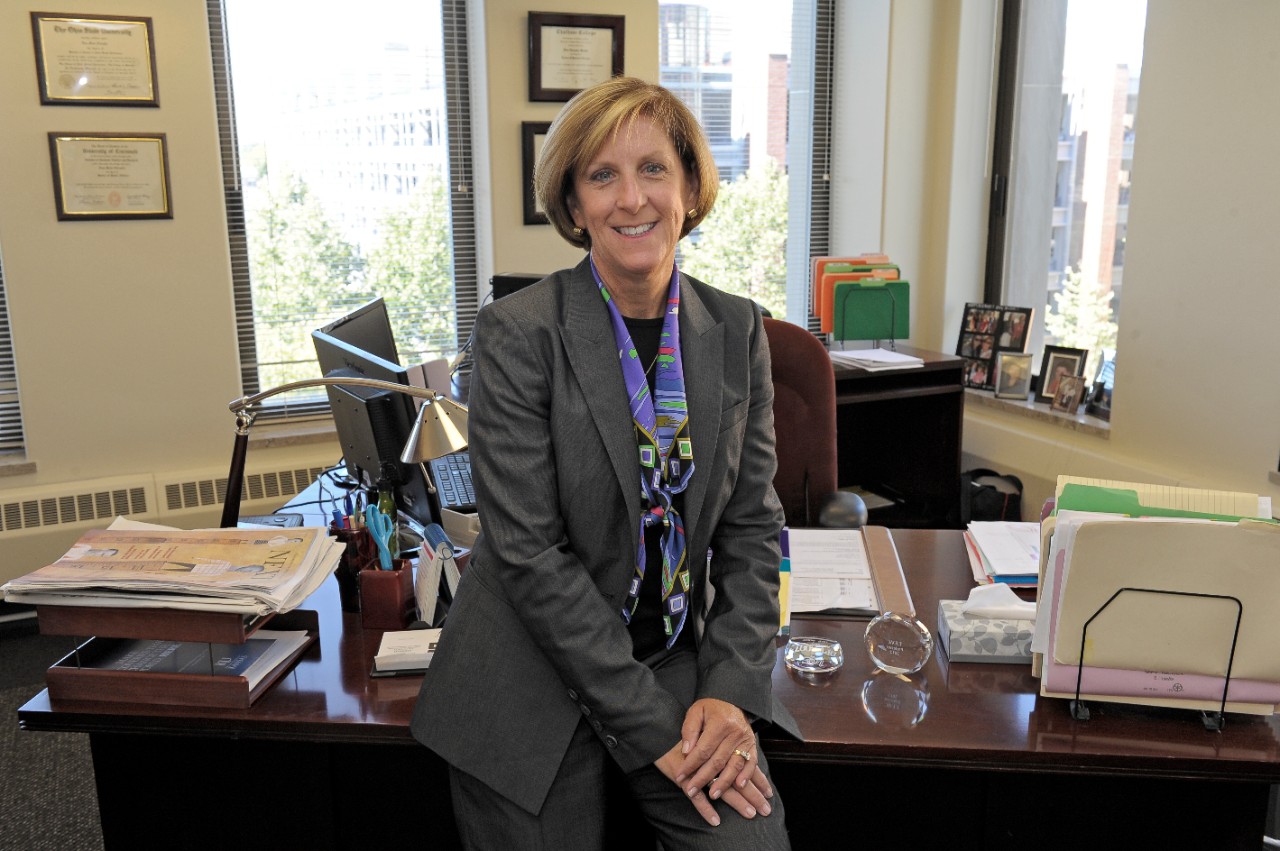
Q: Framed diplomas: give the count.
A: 4